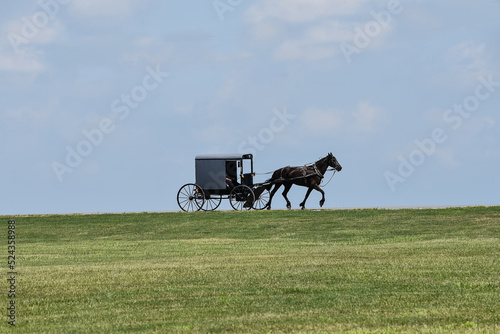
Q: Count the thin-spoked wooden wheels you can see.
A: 4